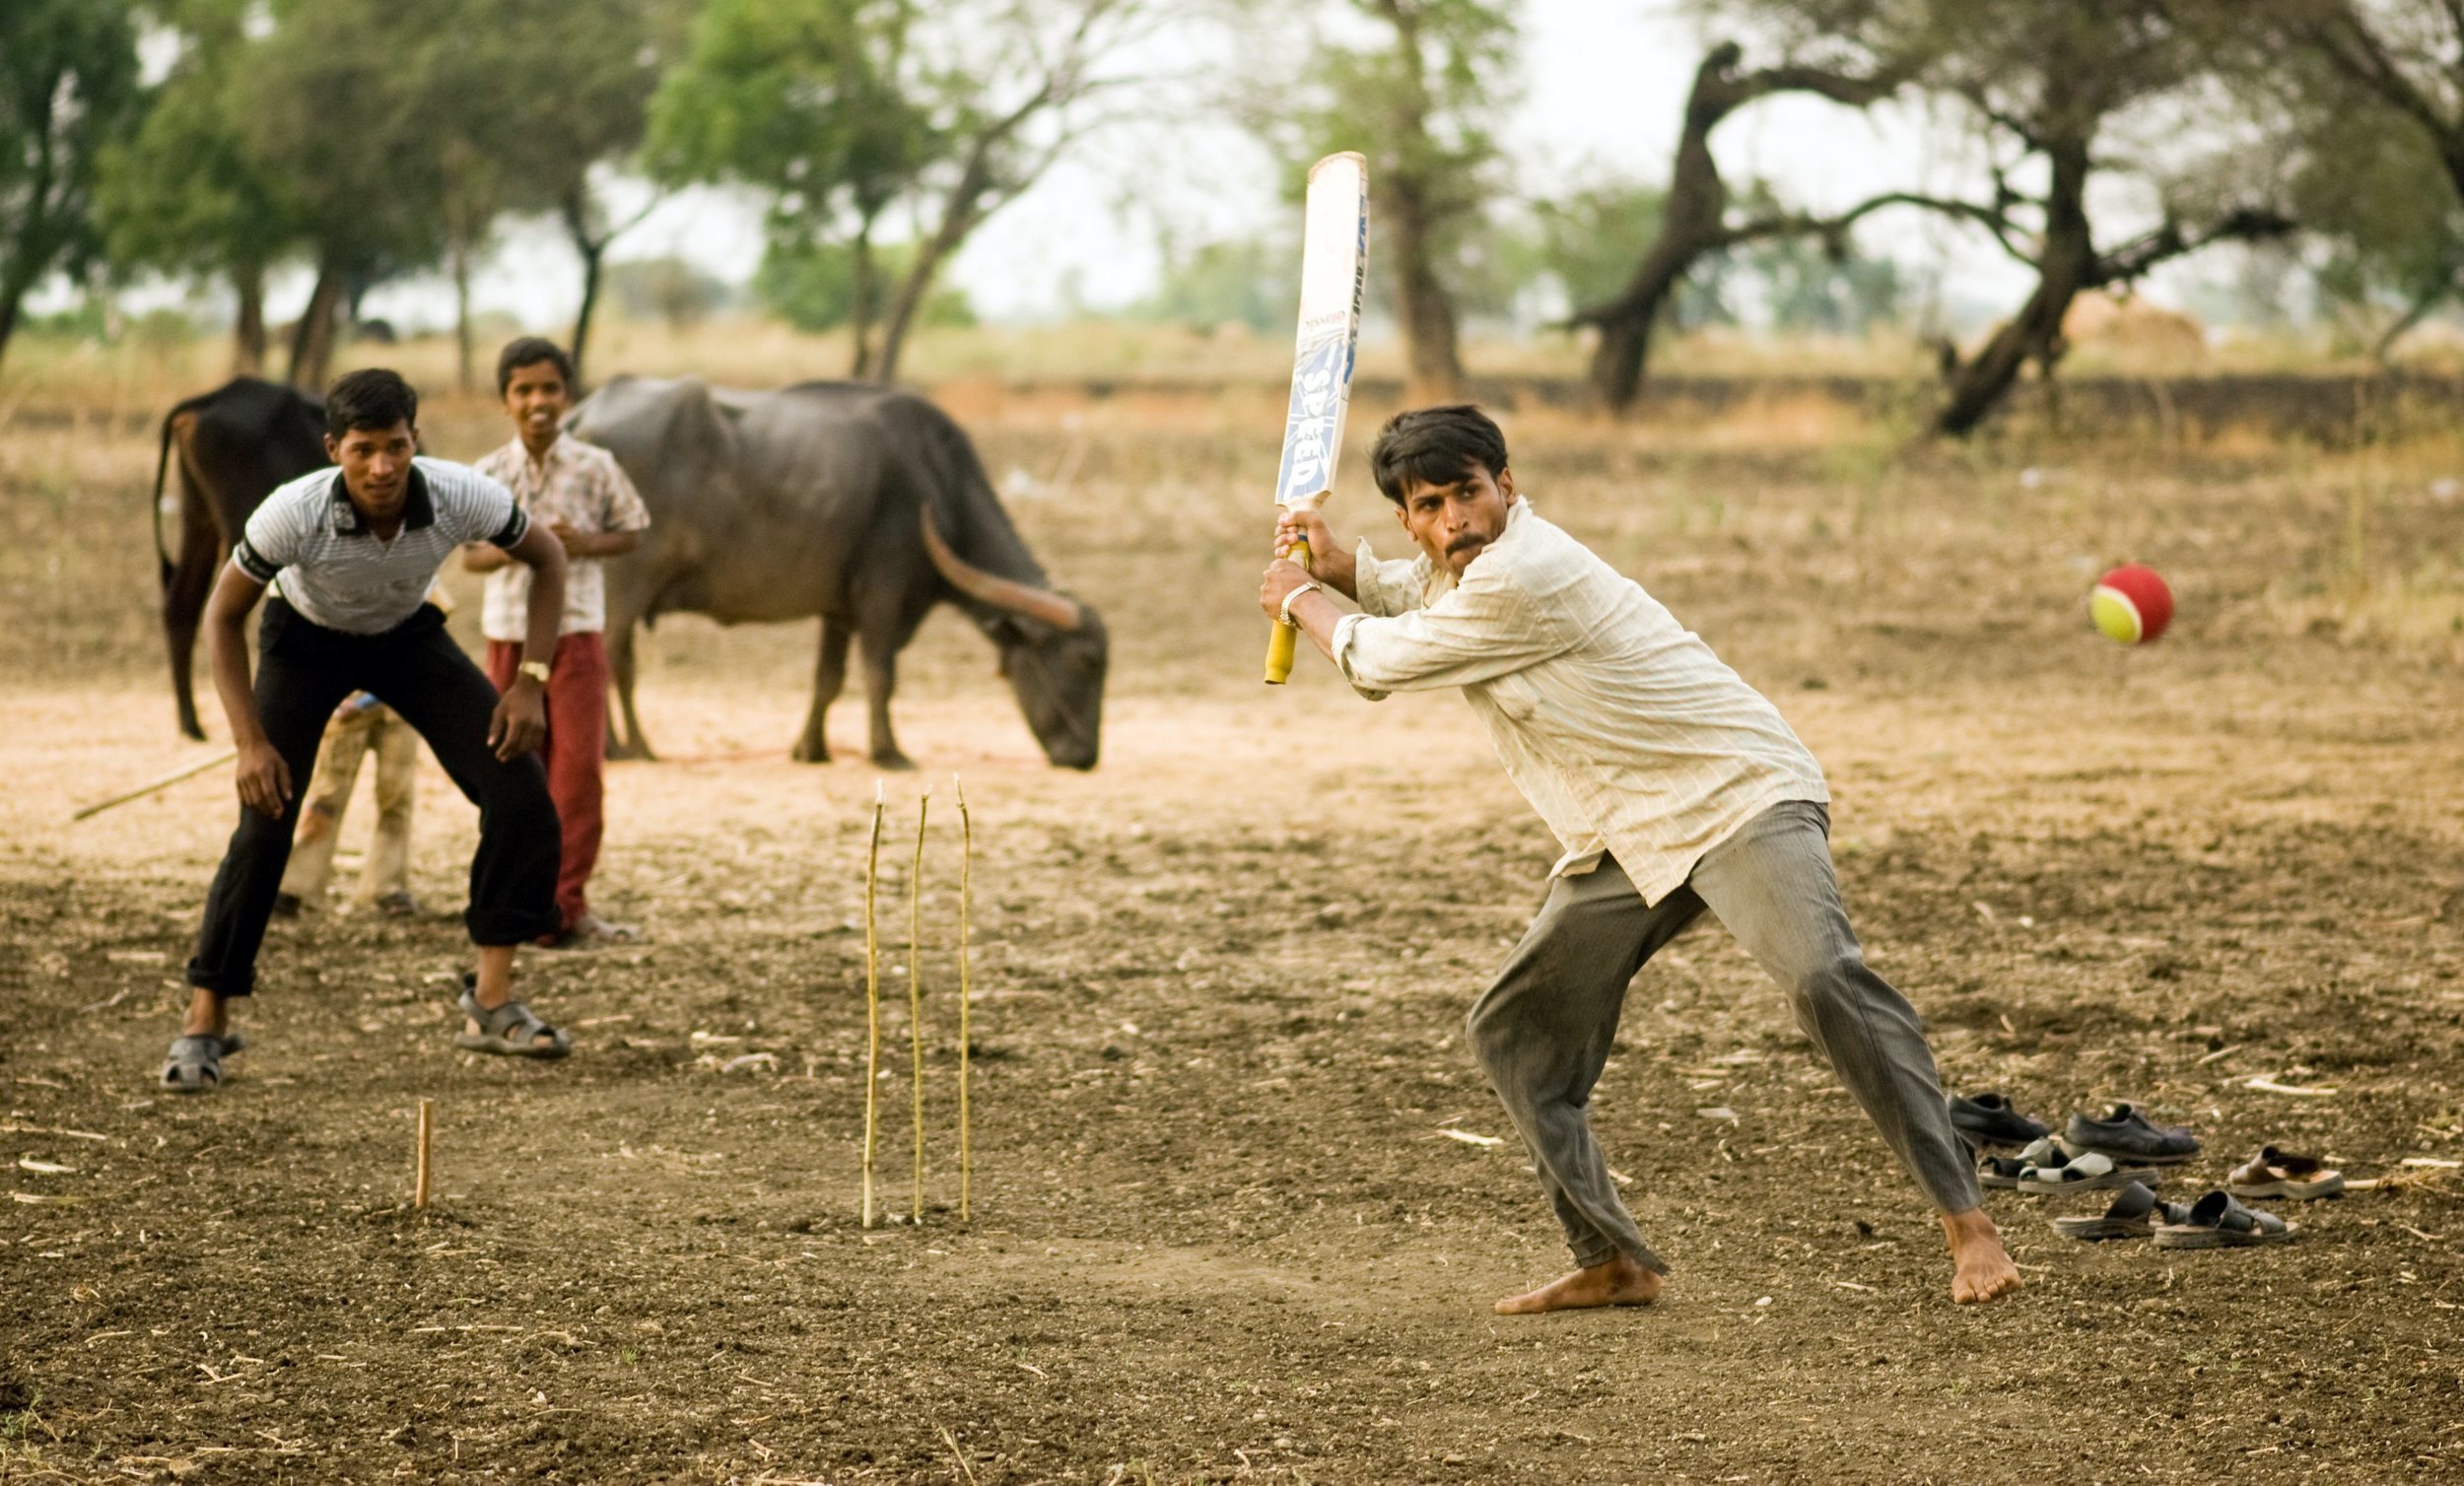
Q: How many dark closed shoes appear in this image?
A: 2